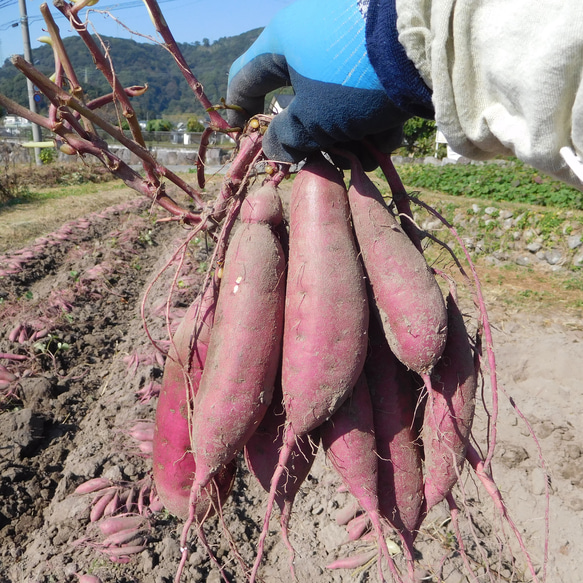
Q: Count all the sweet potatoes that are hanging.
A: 8